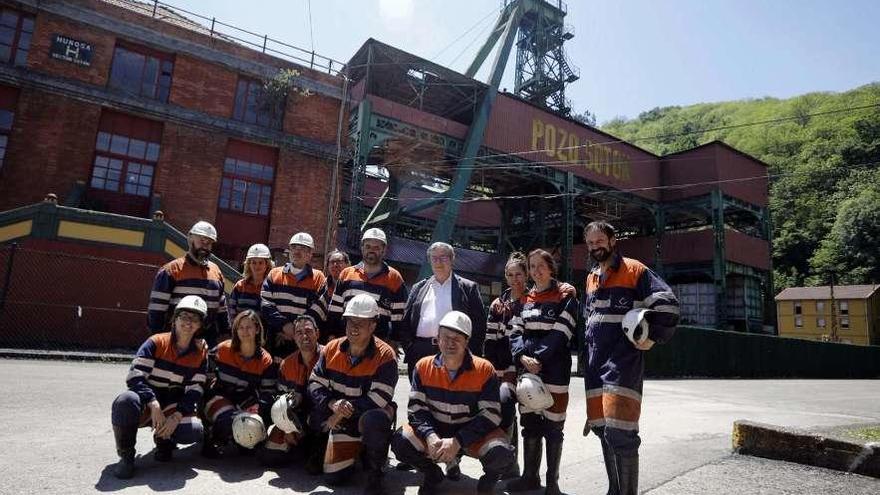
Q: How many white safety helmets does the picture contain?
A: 11